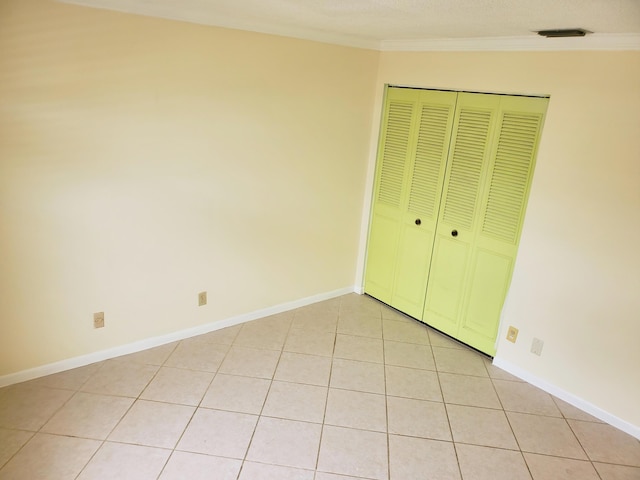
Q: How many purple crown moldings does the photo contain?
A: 0